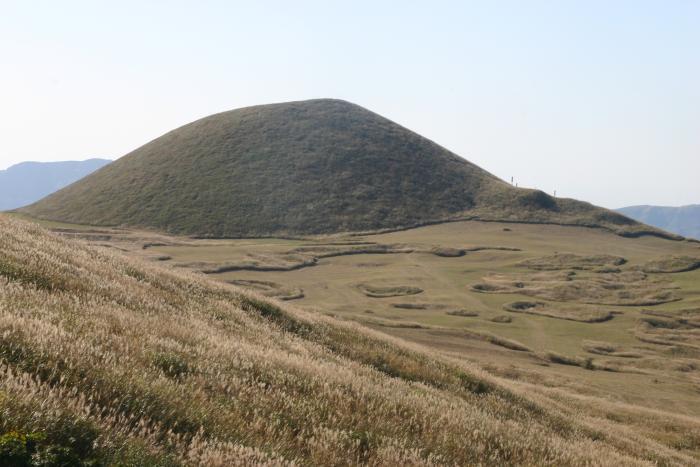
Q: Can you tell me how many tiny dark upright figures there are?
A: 3